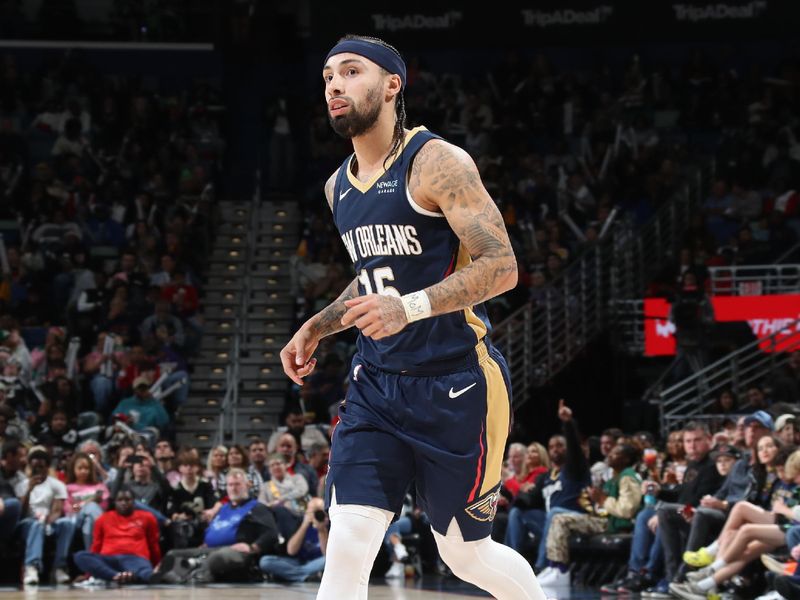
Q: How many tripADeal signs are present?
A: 3